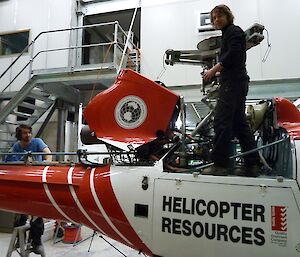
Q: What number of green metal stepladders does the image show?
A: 0